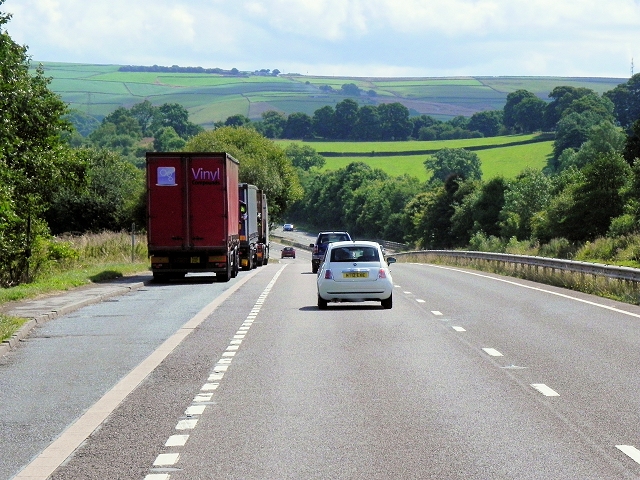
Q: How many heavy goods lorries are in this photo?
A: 3